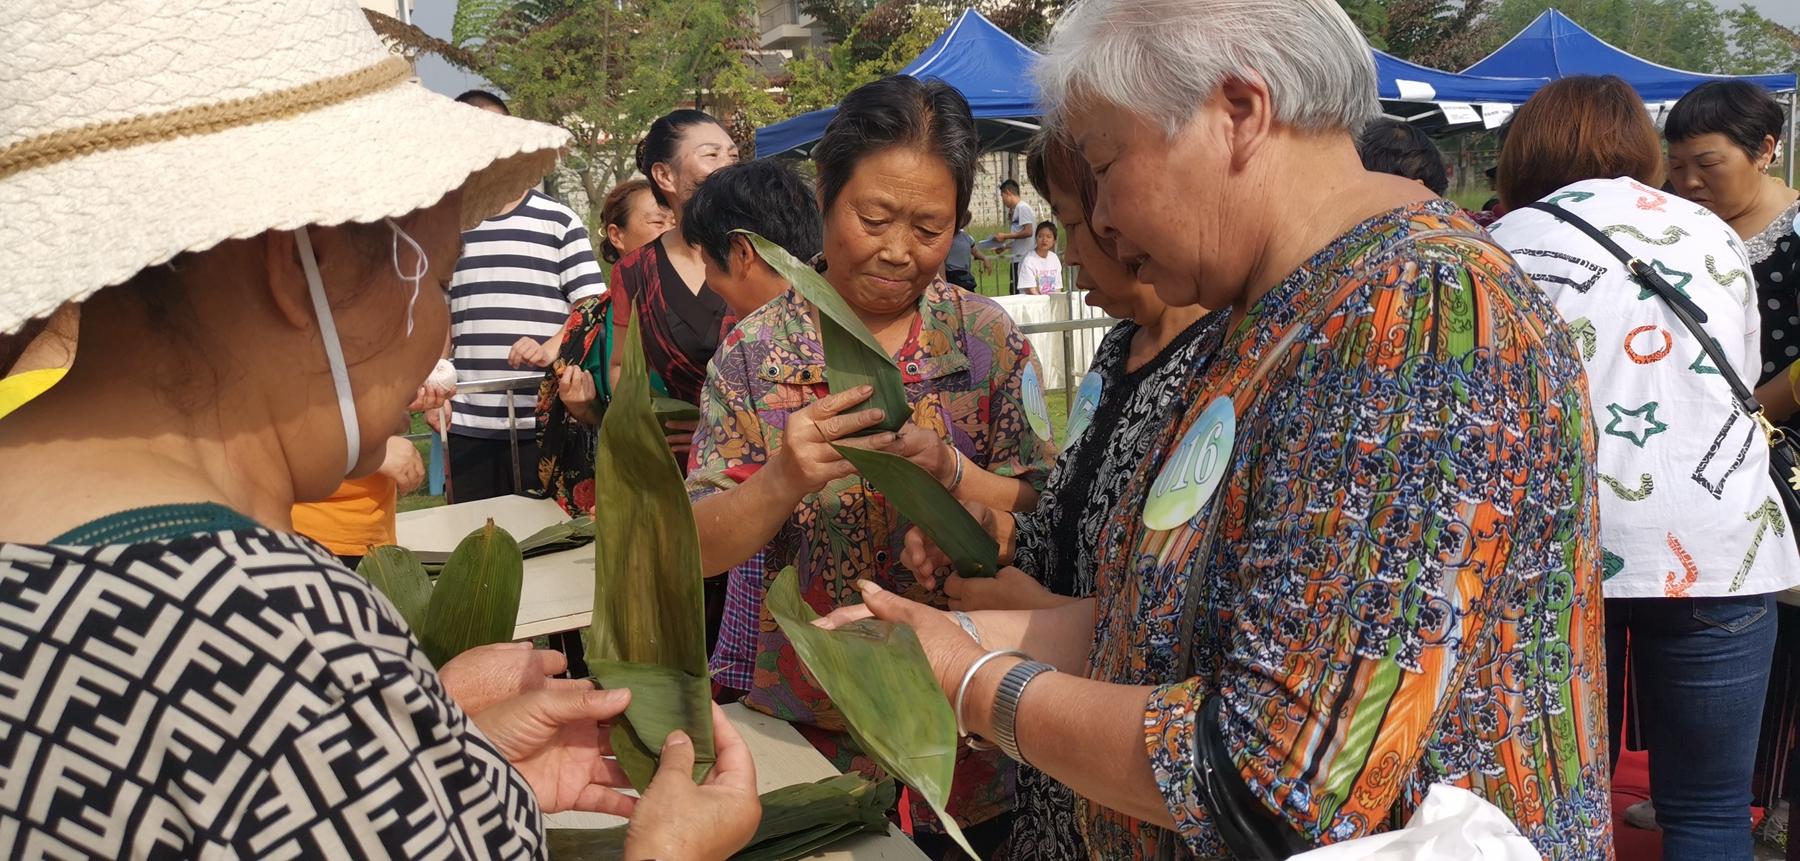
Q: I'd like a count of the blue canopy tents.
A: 3